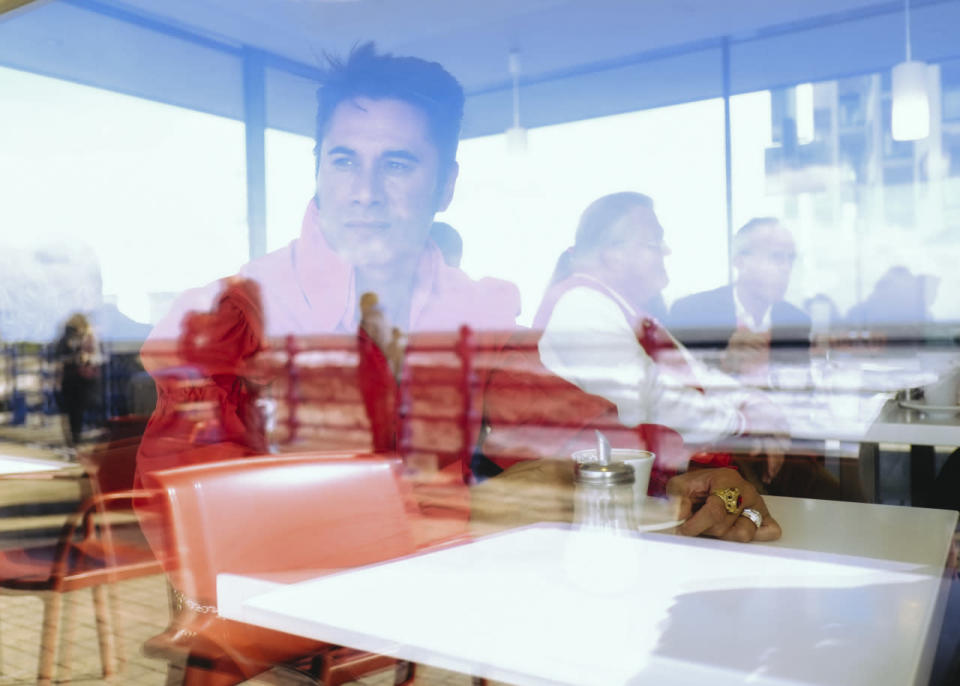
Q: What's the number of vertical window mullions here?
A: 2